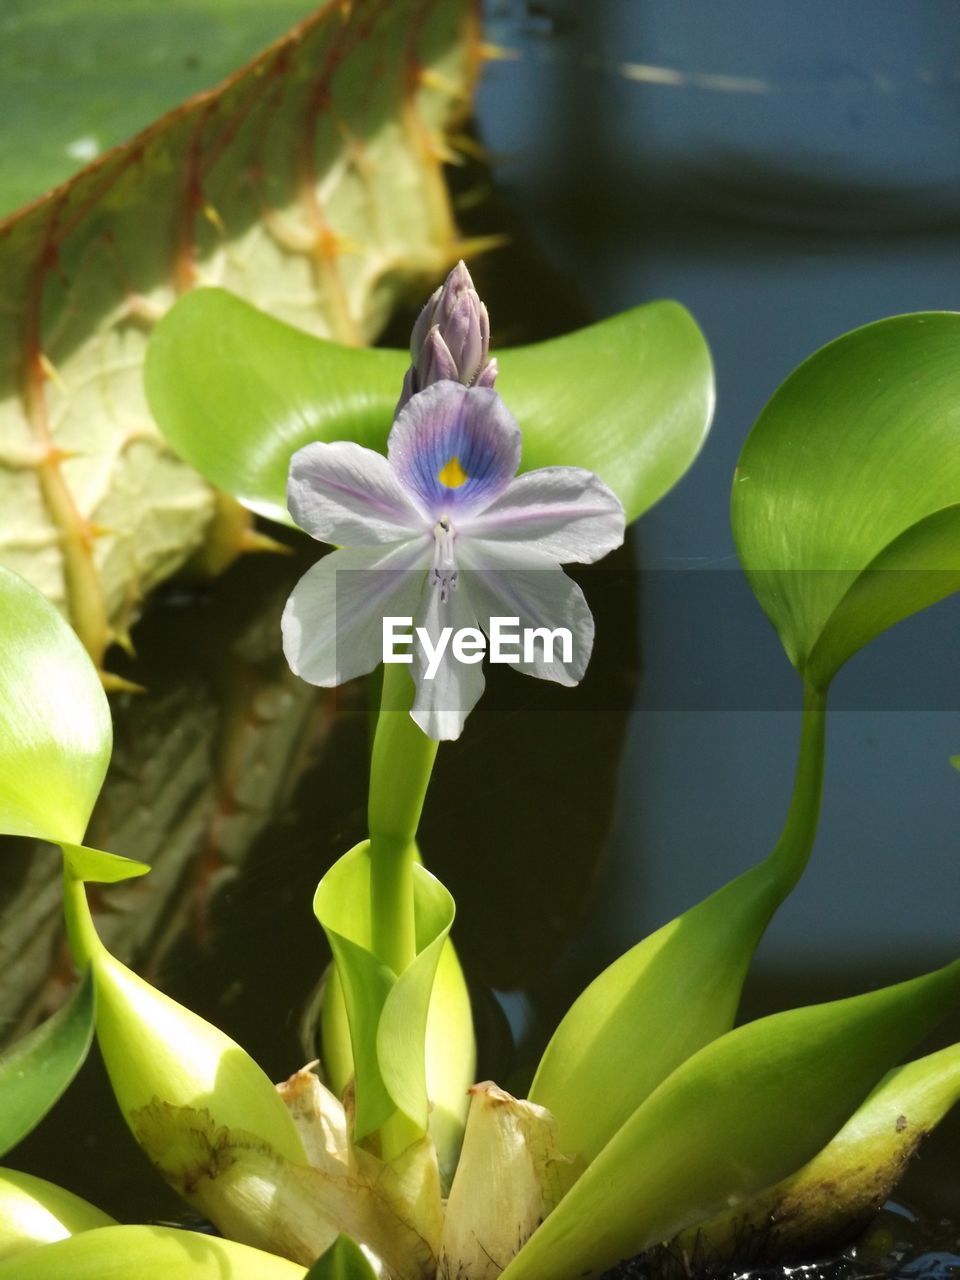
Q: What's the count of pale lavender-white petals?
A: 5